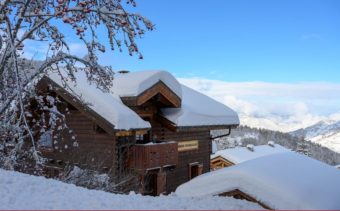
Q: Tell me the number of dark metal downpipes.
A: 1